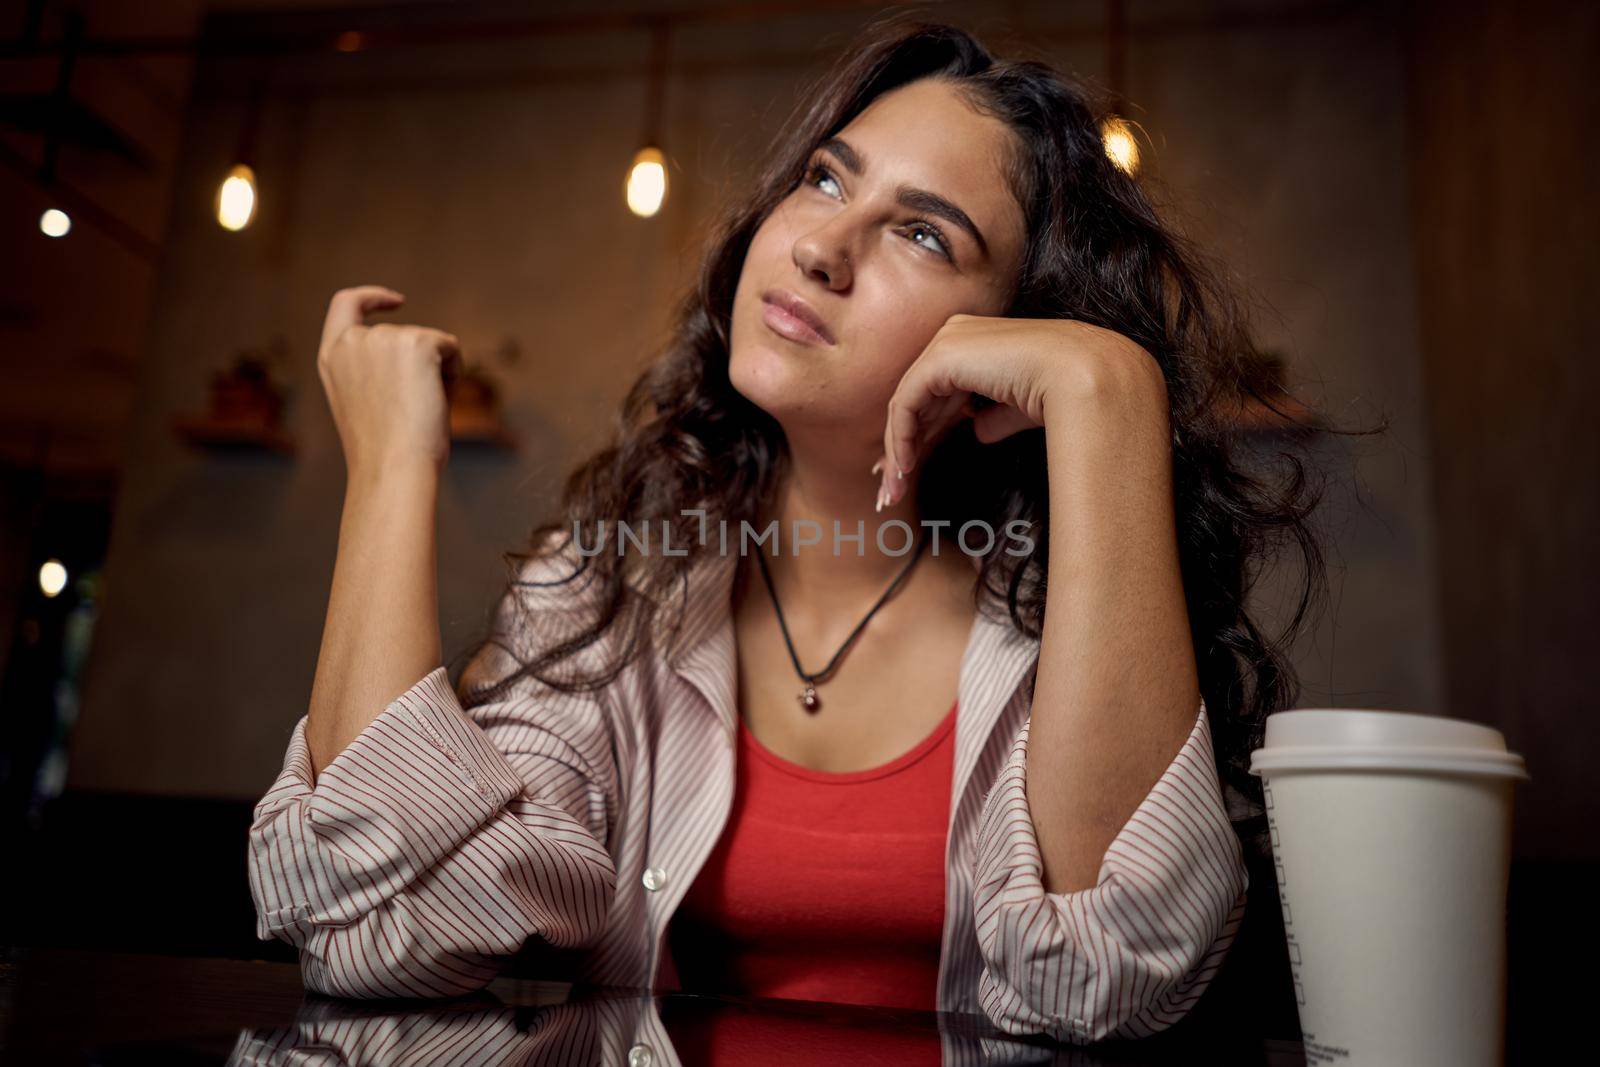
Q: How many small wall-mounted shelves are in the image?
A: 3